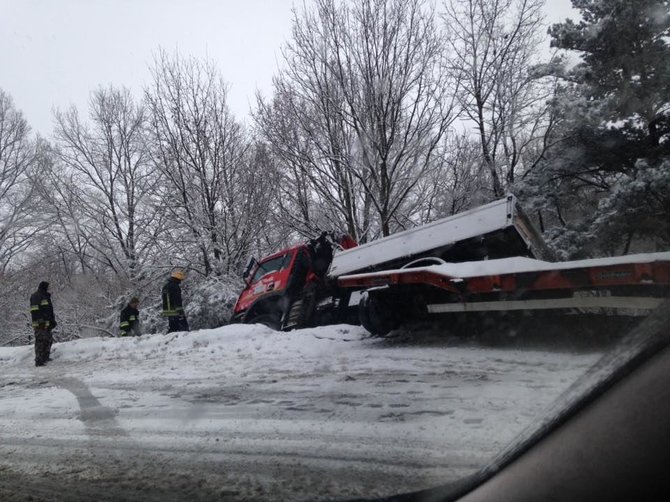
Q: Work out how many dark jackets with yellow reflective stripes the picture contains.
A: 3